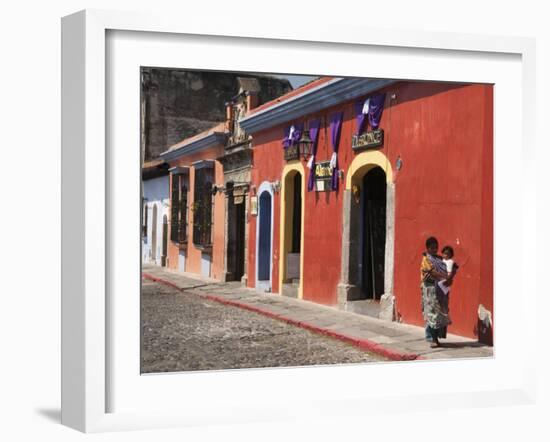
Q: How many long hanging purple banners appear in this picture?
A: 2